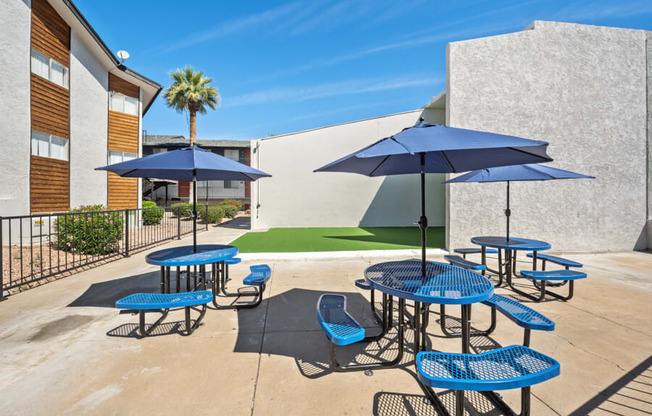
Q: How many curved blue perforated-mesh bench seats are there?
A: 11